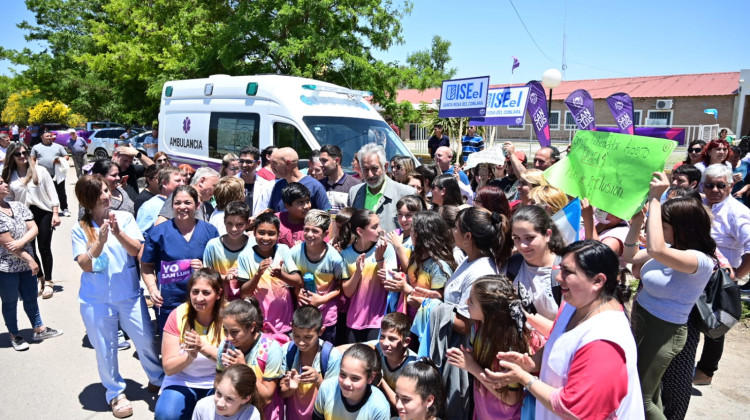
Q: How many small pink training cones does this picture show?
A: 0